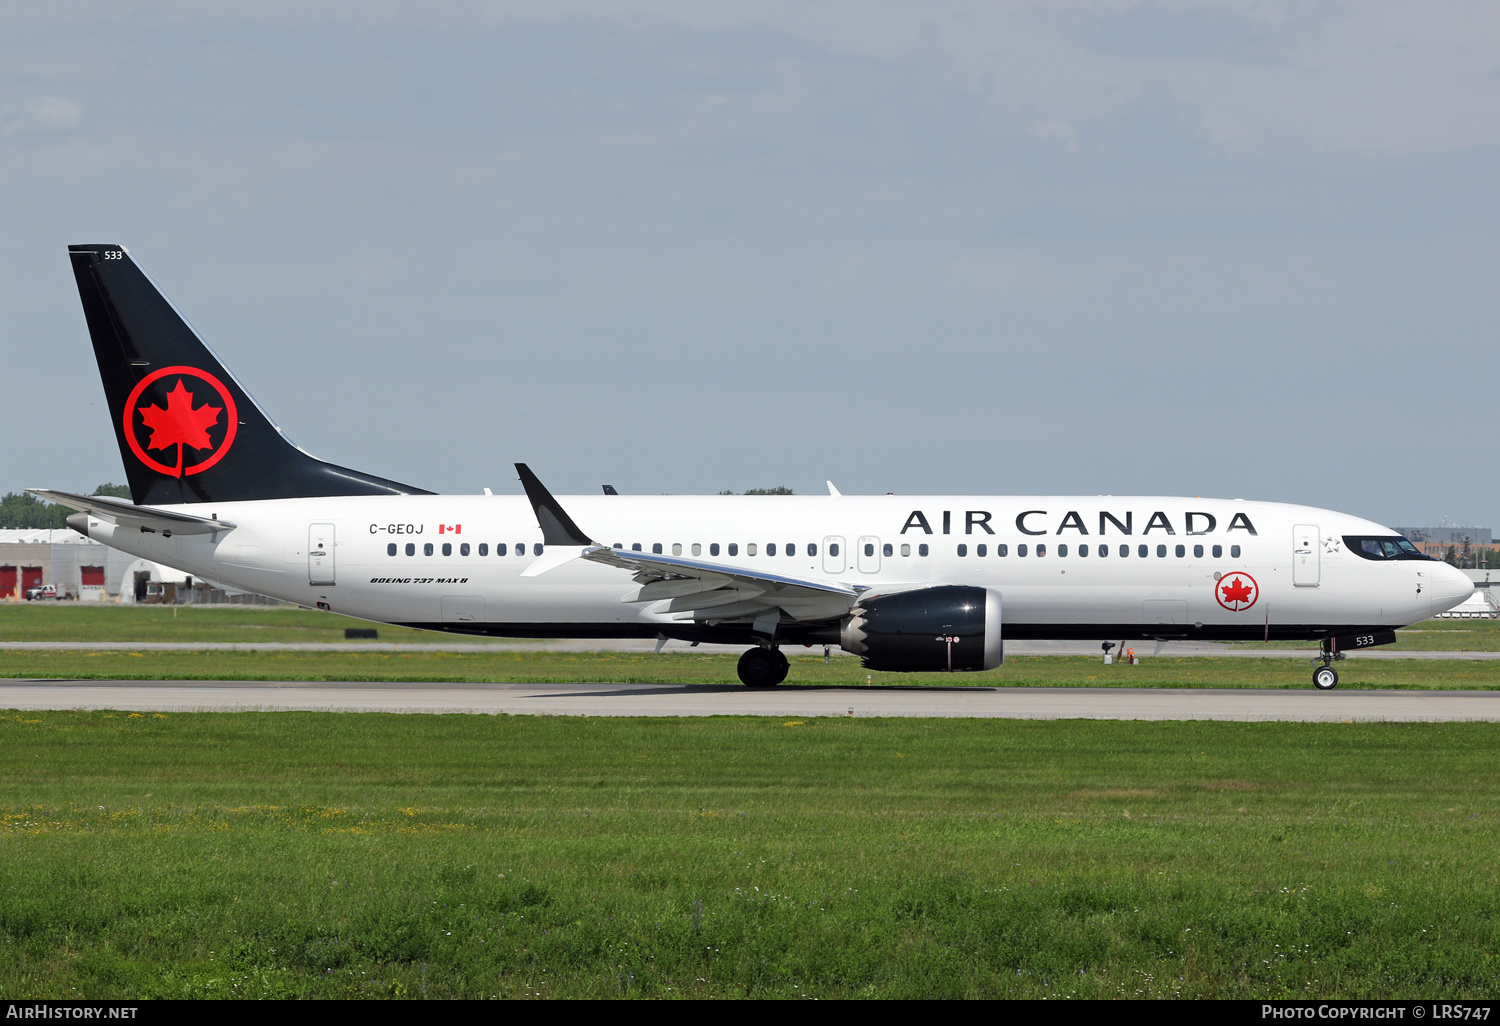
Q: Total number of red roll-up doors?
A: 3